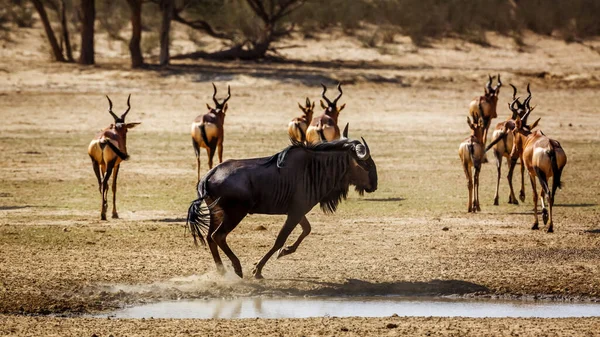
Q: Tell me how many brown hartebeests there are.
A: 8